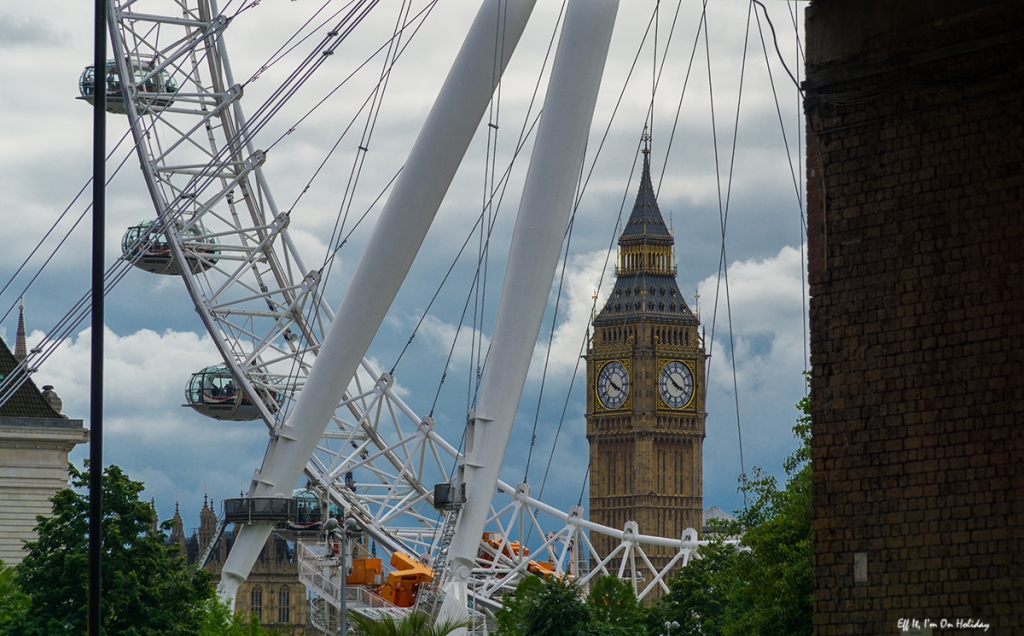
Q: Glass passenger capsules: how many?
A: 4